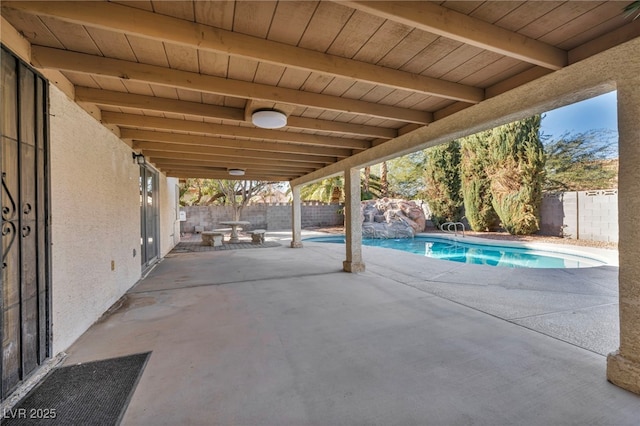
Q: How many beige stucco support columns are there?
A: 3